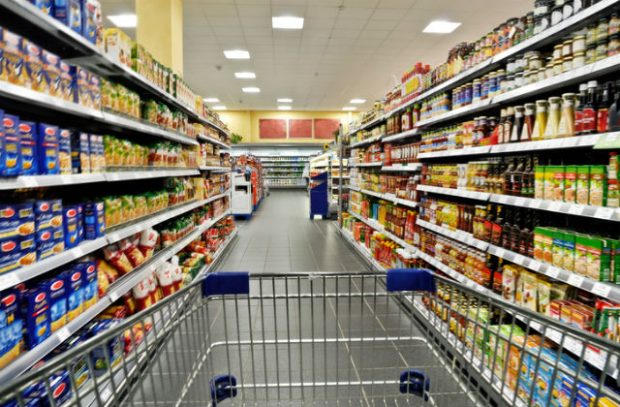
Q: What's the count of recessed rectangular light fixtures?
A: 12